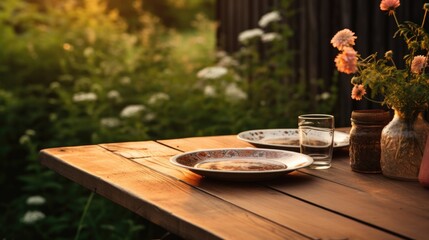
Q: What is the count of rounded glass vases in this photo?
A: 1